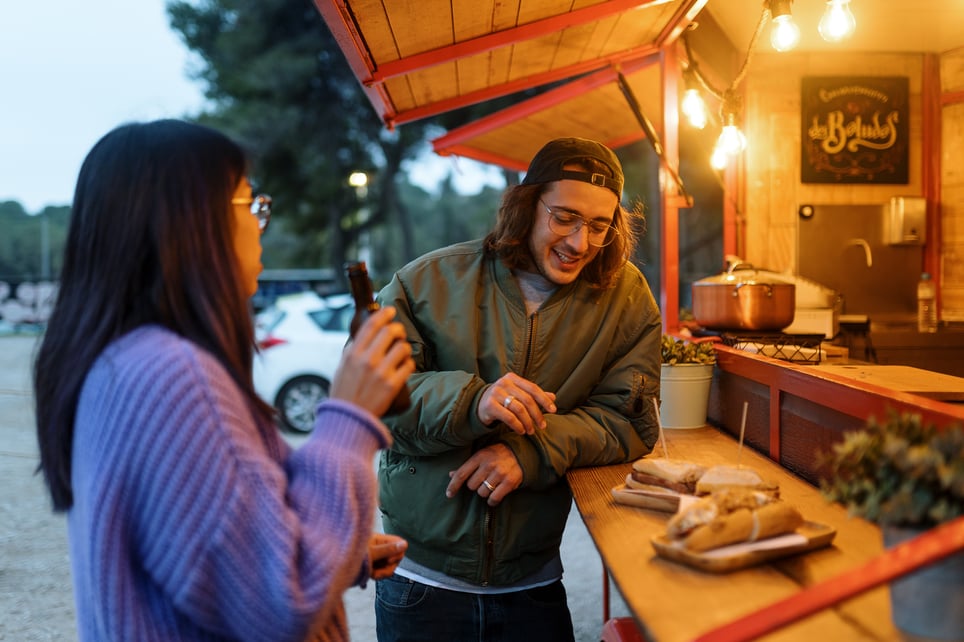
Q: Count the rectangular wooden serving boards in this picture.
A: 2